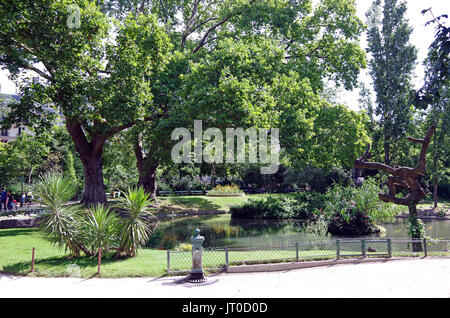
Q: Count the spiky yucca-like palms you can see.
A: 3